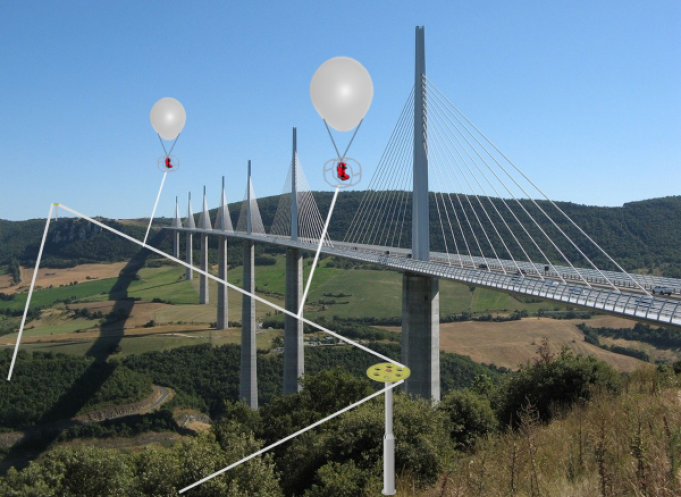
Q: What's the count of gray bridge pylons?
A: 7